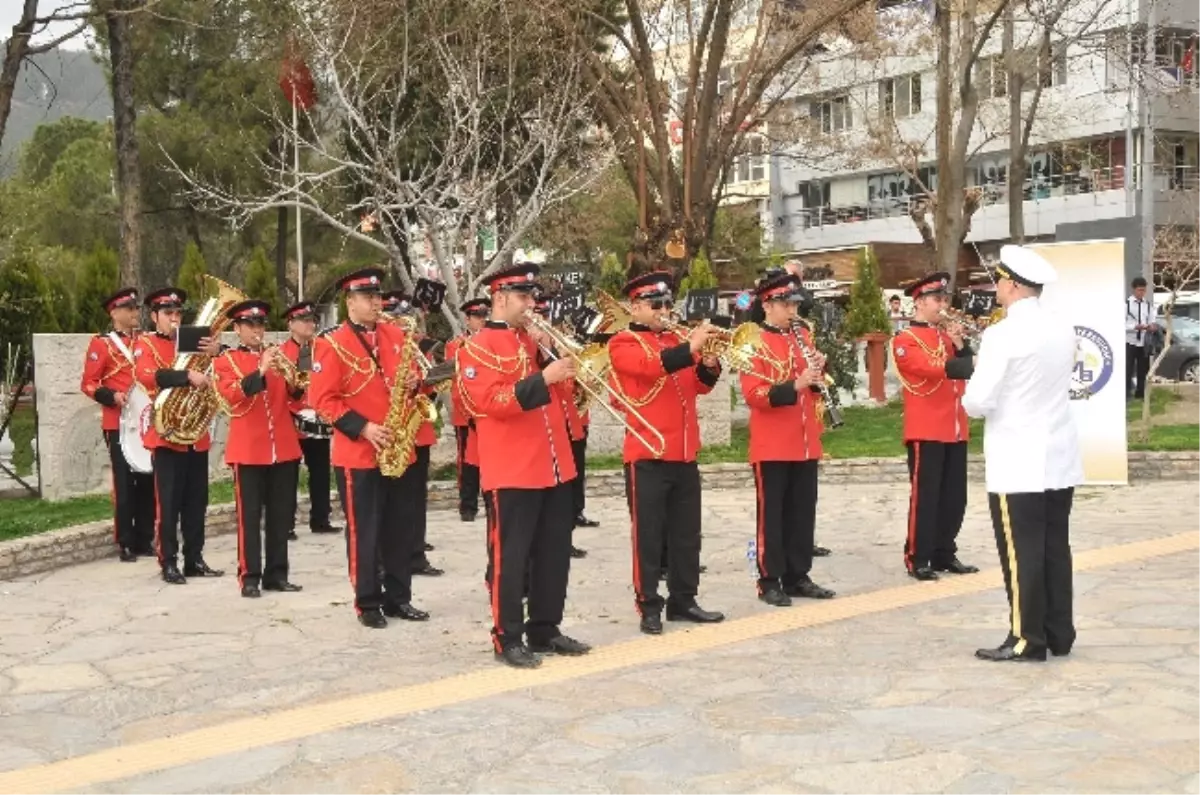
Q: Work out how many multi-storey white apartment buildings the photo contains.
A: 1